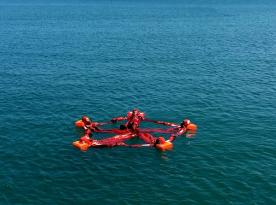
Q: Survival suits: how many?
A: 5